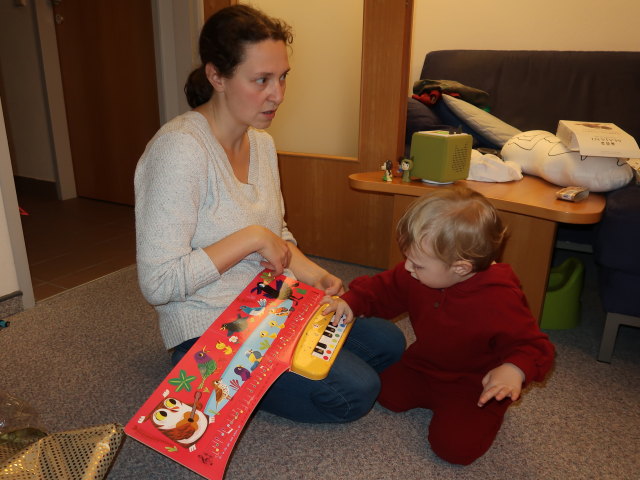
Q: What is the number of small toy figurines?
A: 2